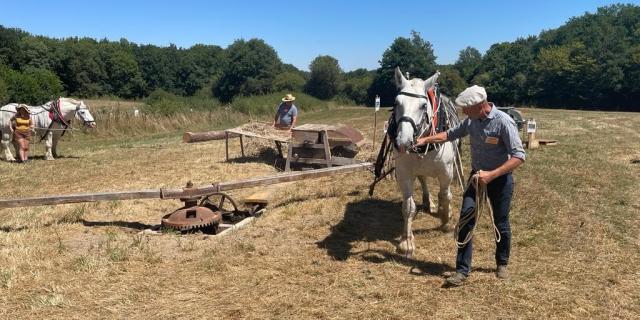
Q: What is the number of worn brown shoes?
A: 2